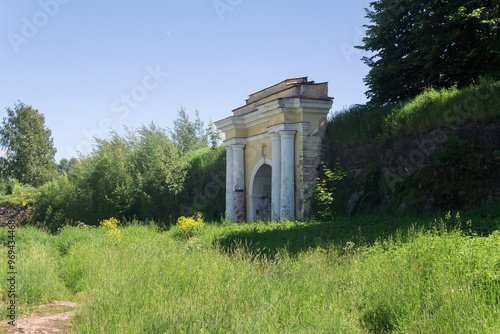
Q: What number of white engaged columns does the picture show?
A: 4